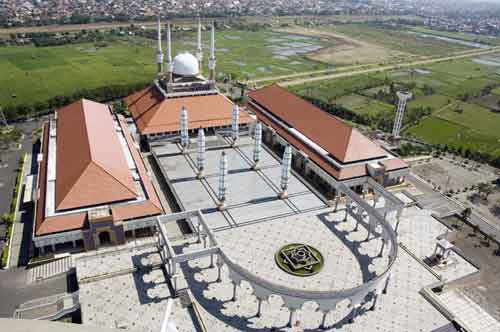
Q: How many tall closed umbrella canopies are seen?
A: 6